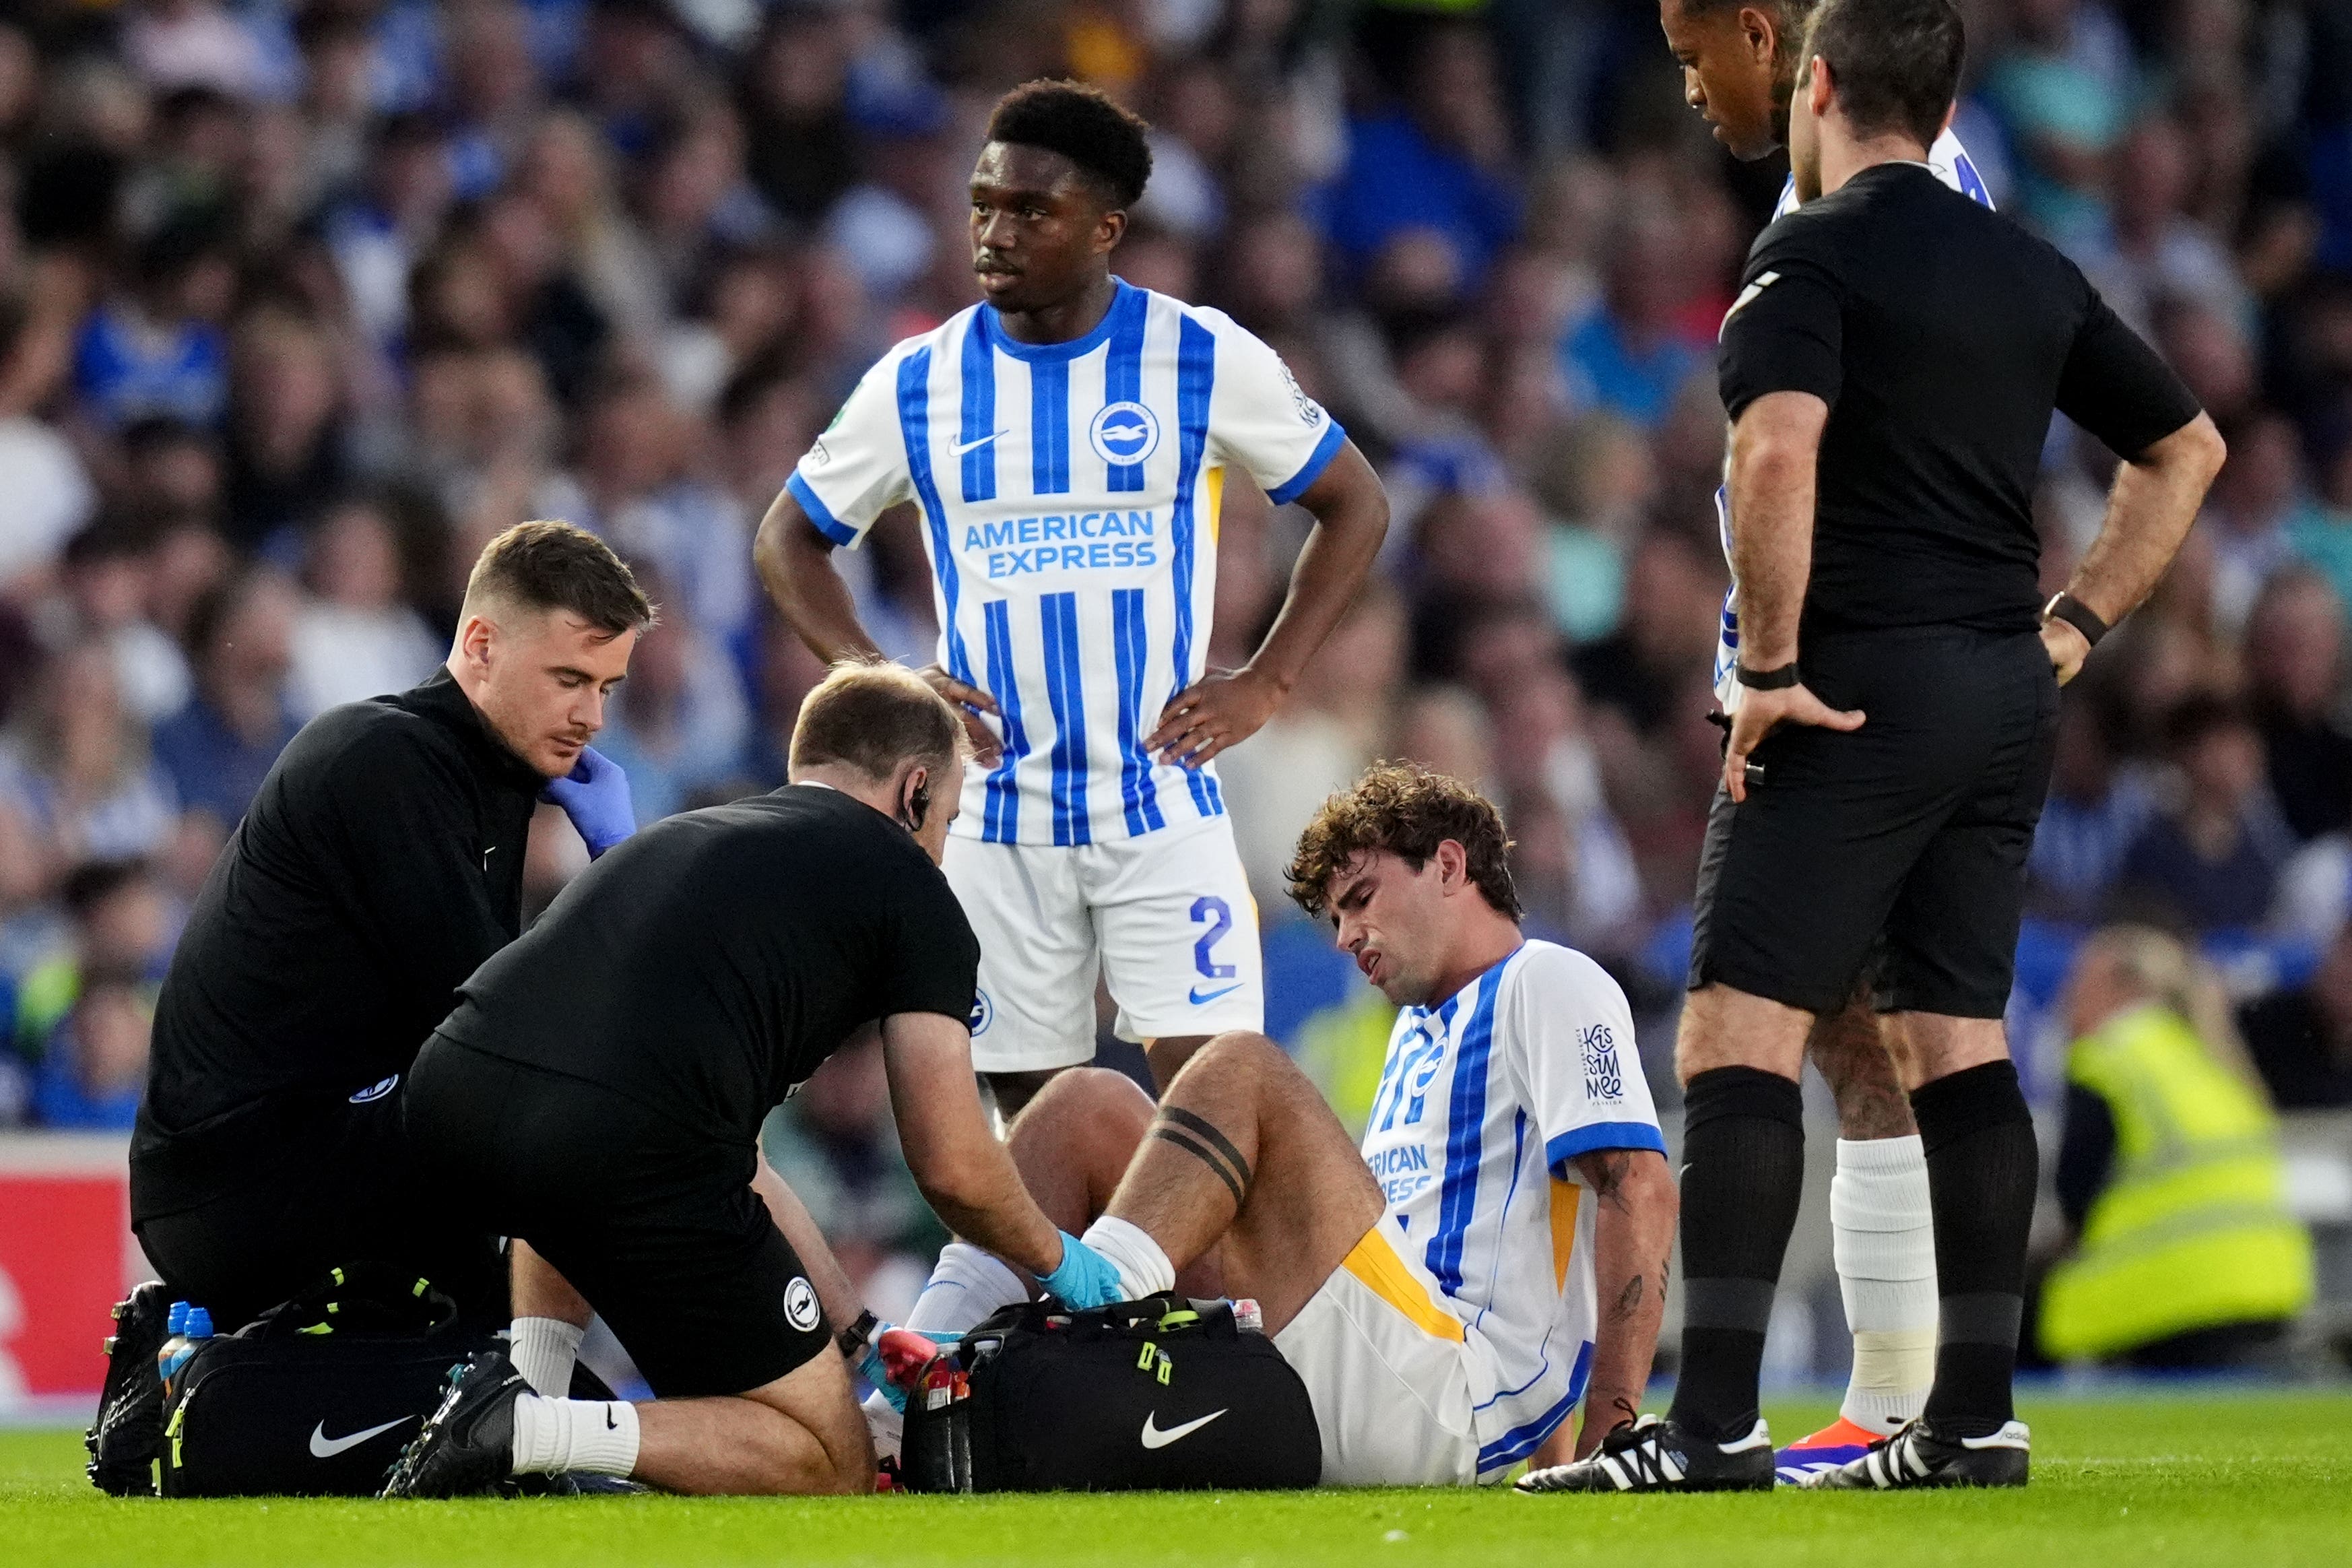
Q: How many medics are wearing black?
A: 2